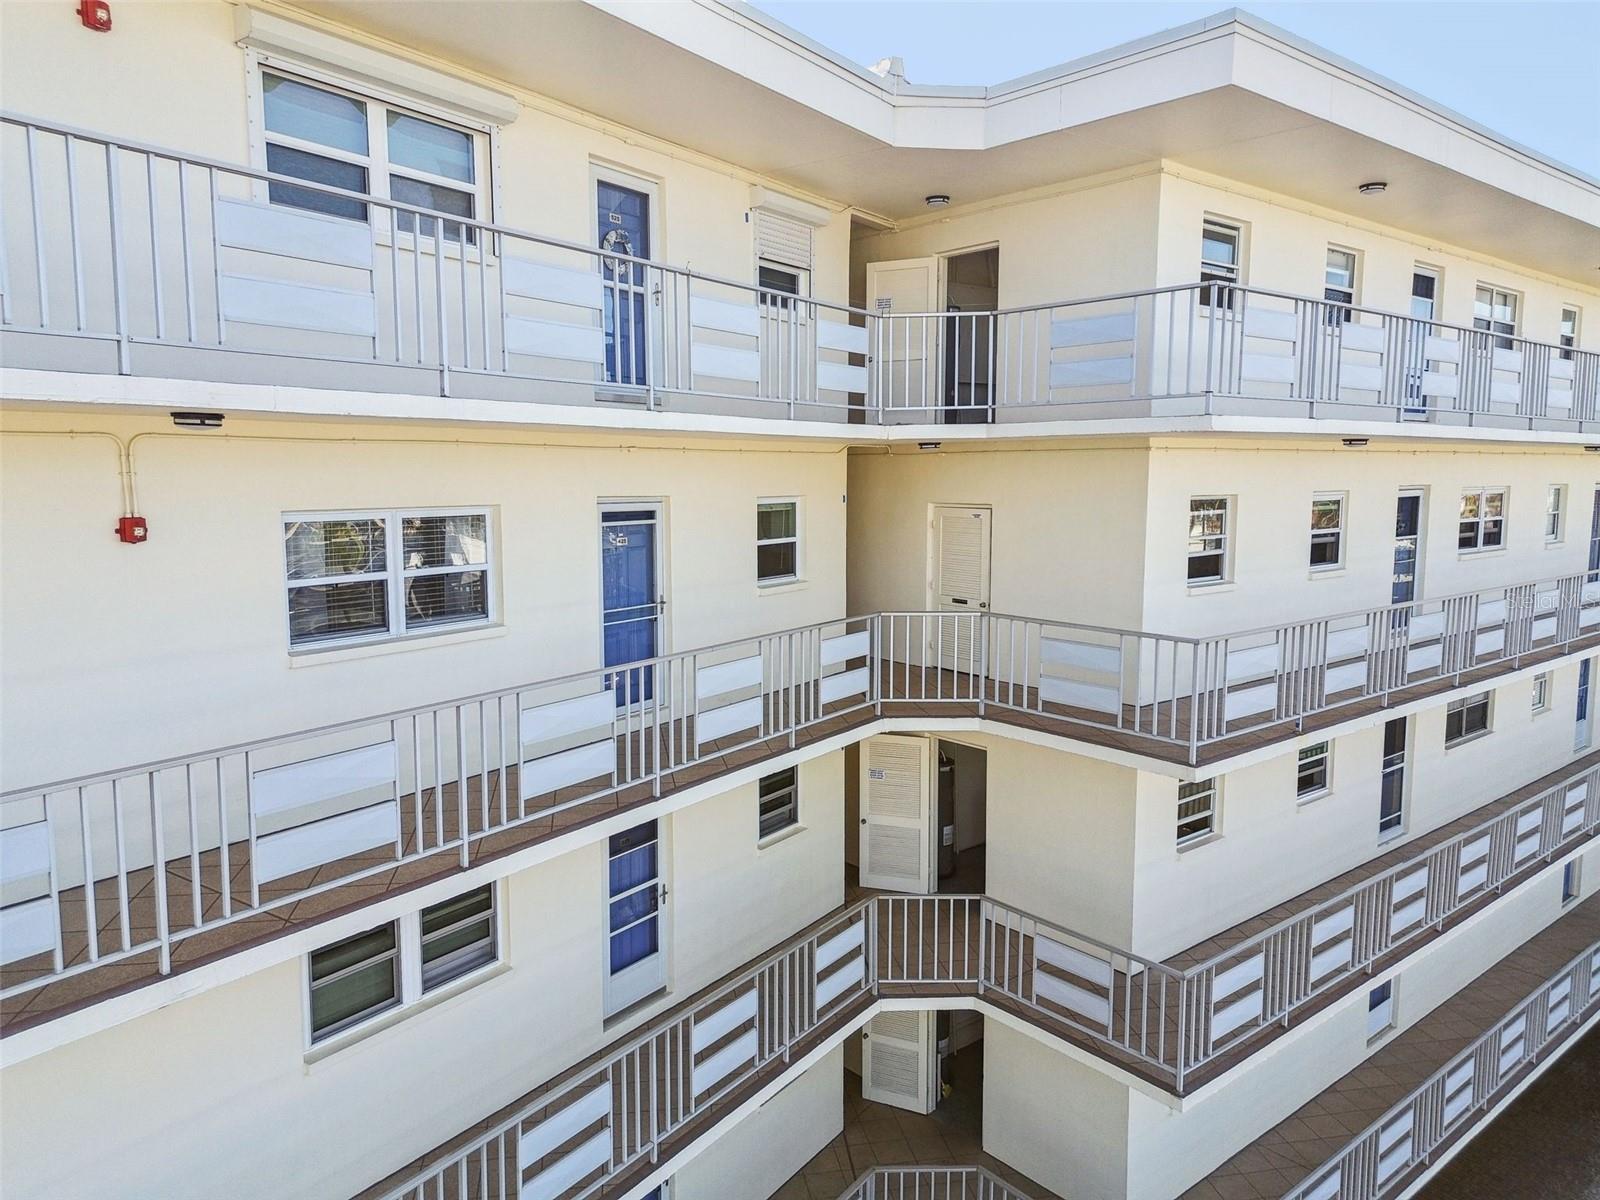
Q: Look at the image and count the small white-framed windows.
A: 12